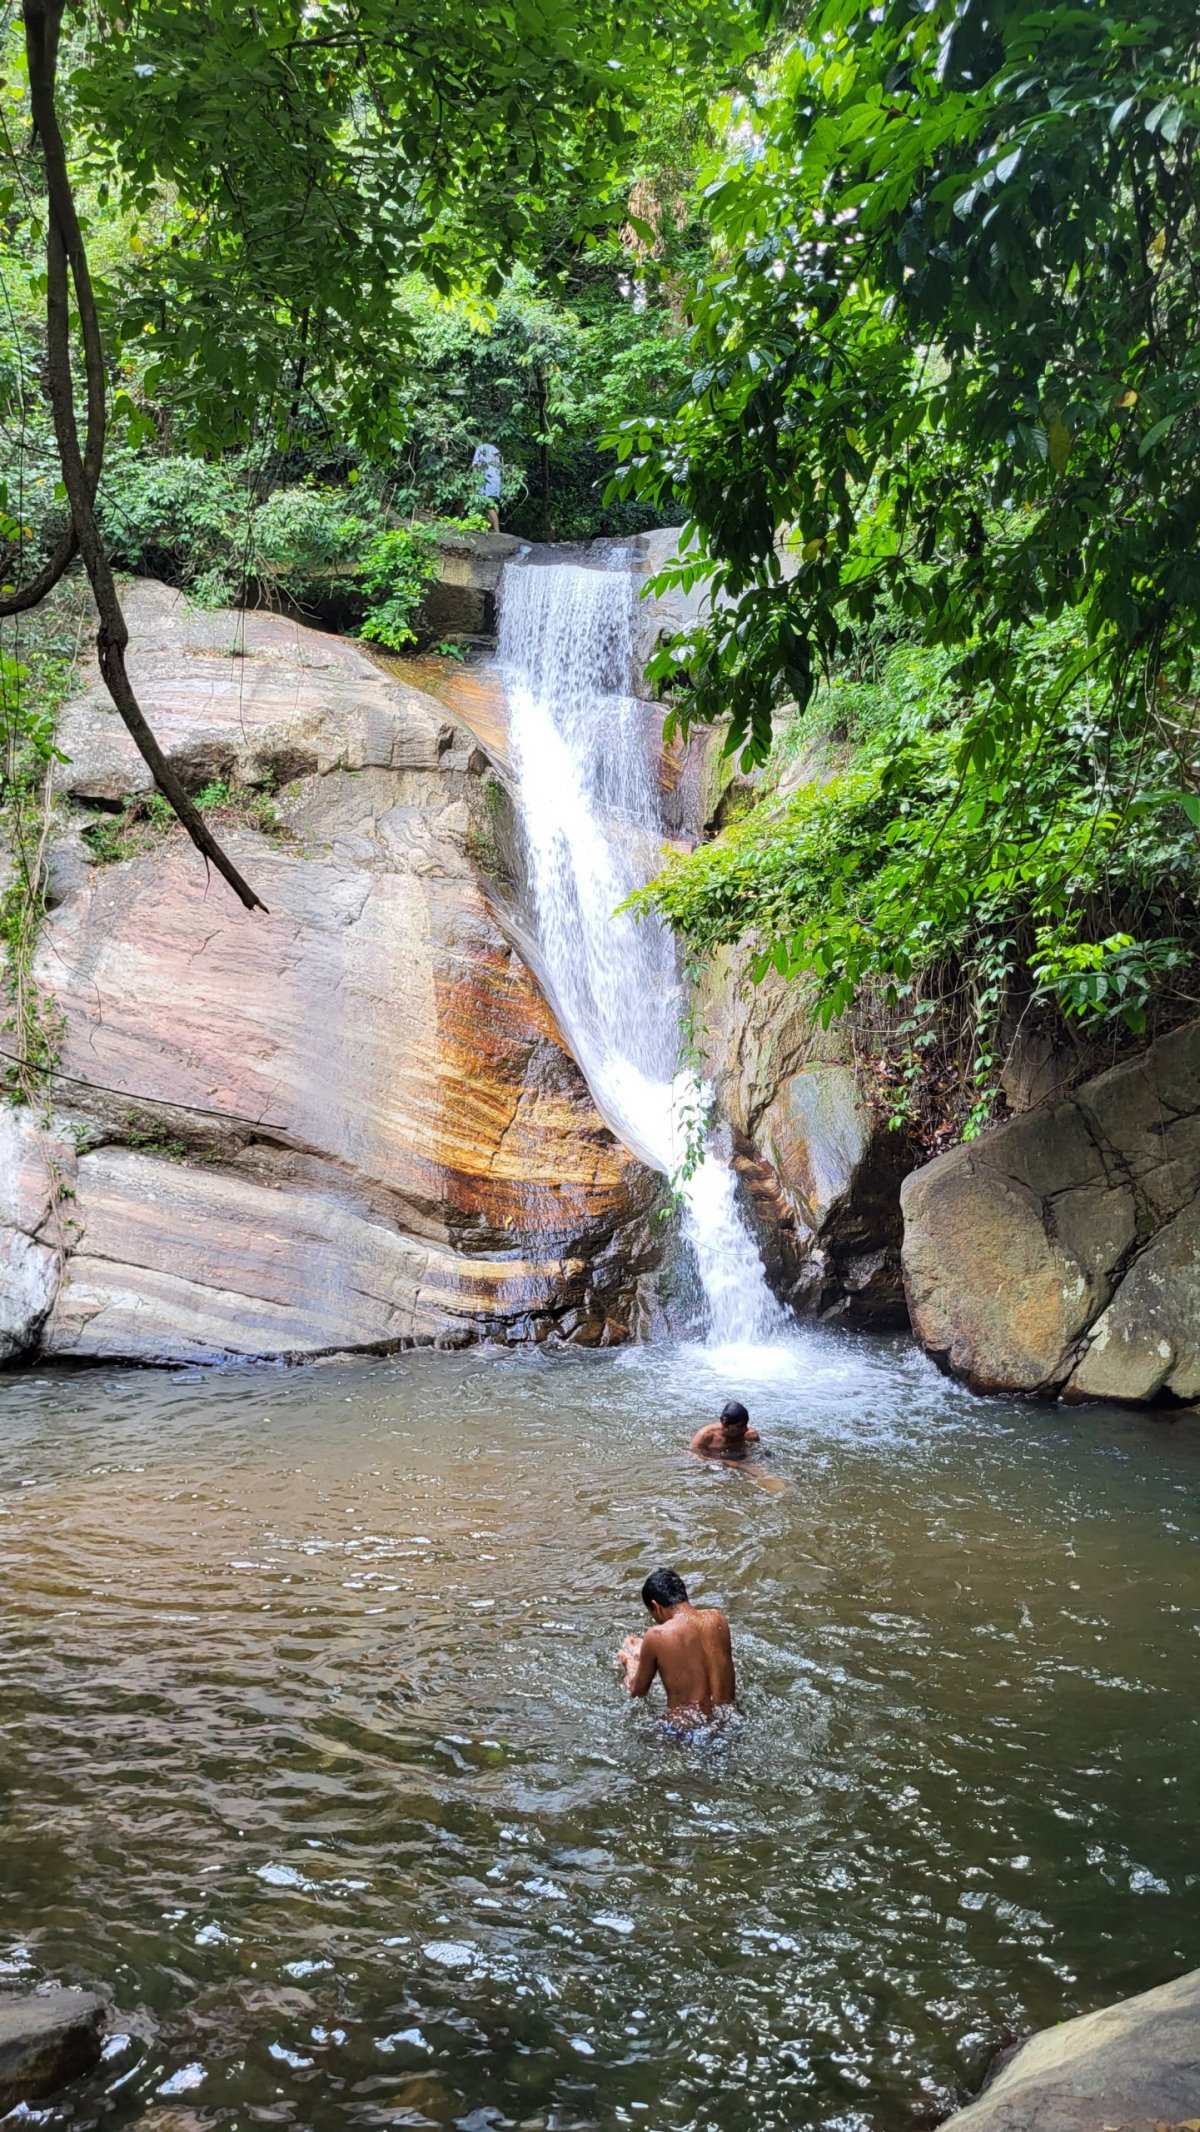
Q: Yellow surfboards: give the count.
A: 0